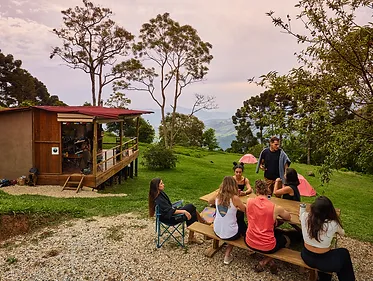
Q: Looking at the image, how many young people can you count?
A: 7